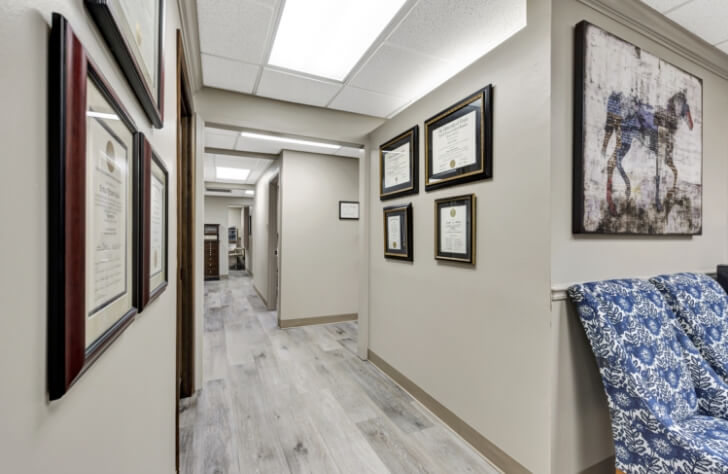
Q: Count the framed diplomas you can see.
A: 8